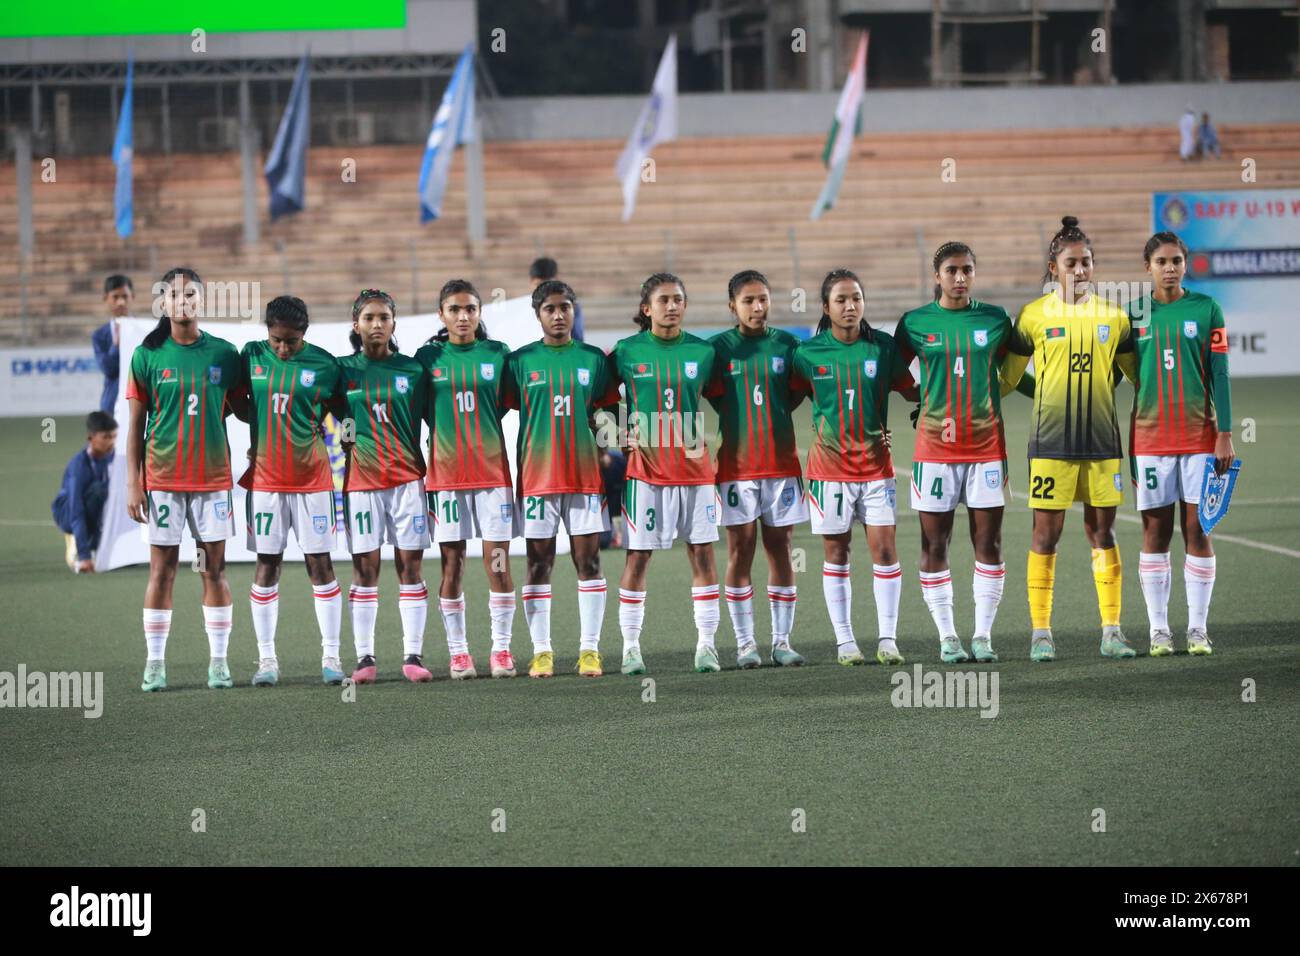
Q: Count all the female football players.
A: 11